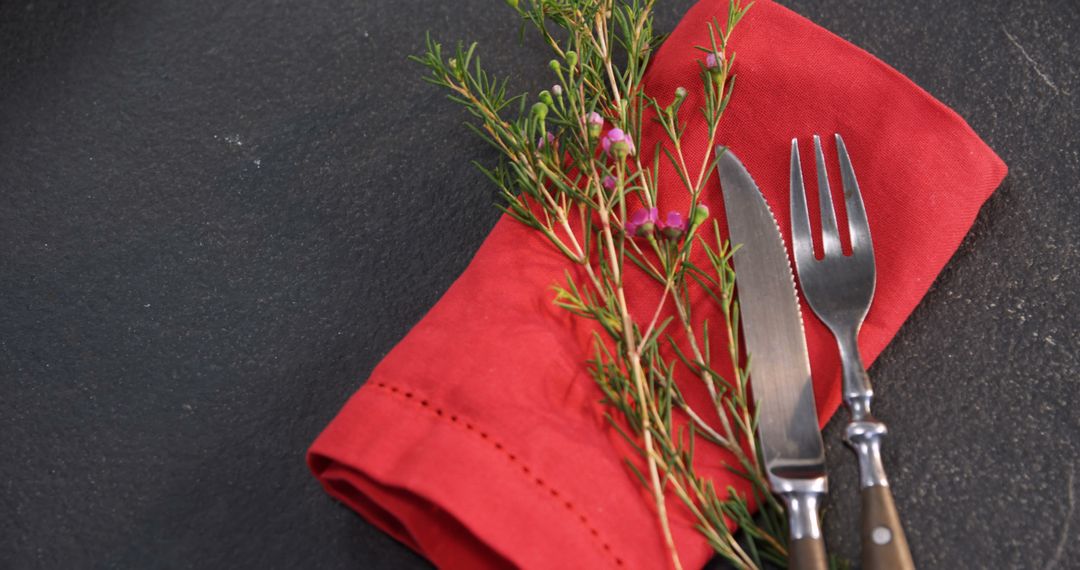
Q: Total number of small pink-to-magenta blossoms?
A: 7